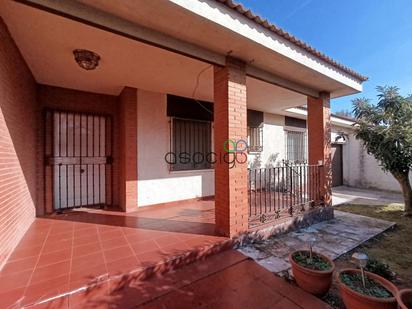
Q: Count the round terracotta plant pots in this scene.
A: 3